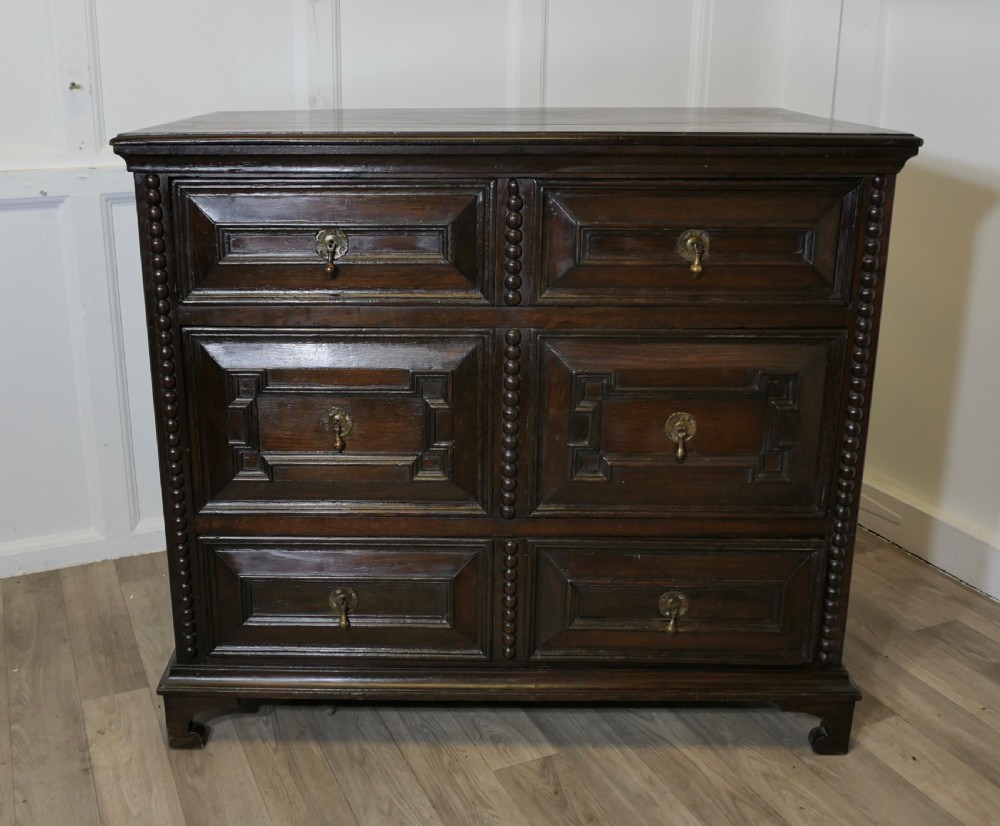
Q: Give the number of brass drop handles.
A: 6